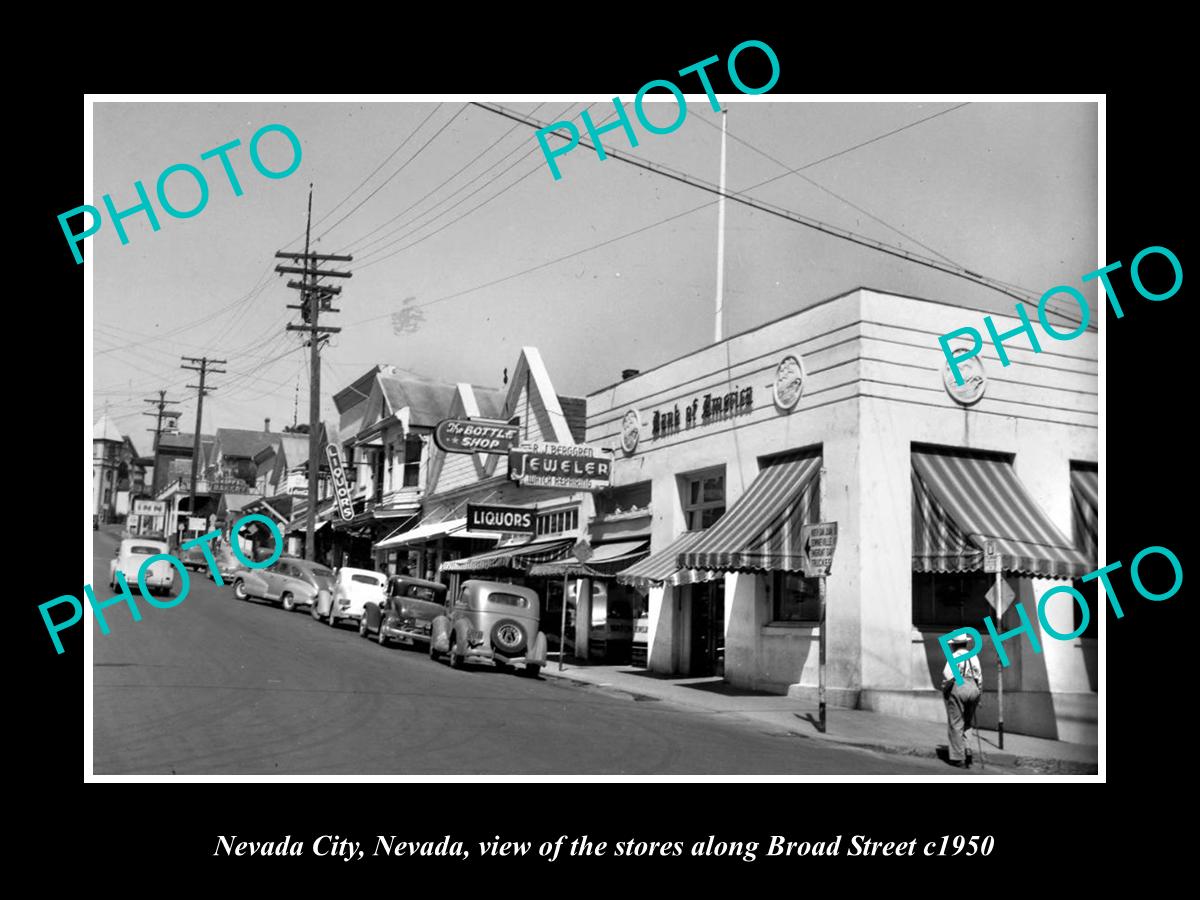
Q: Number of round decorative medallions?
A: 3